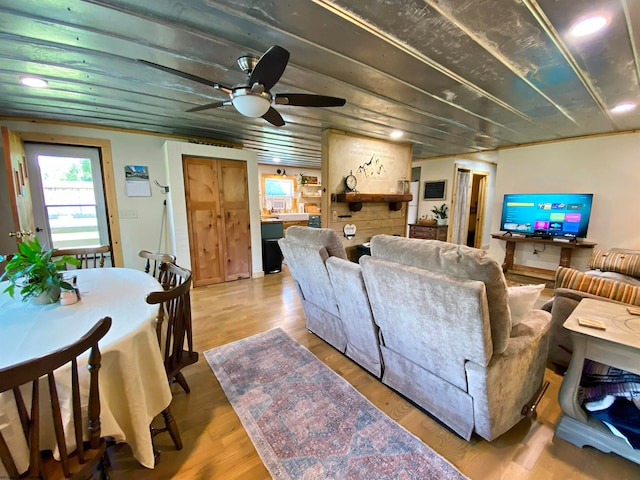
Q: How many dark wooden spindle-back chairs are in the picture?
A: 4